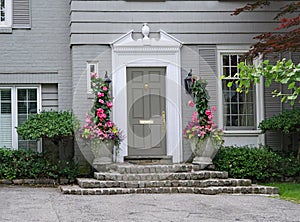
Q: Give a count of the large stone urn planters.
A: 2